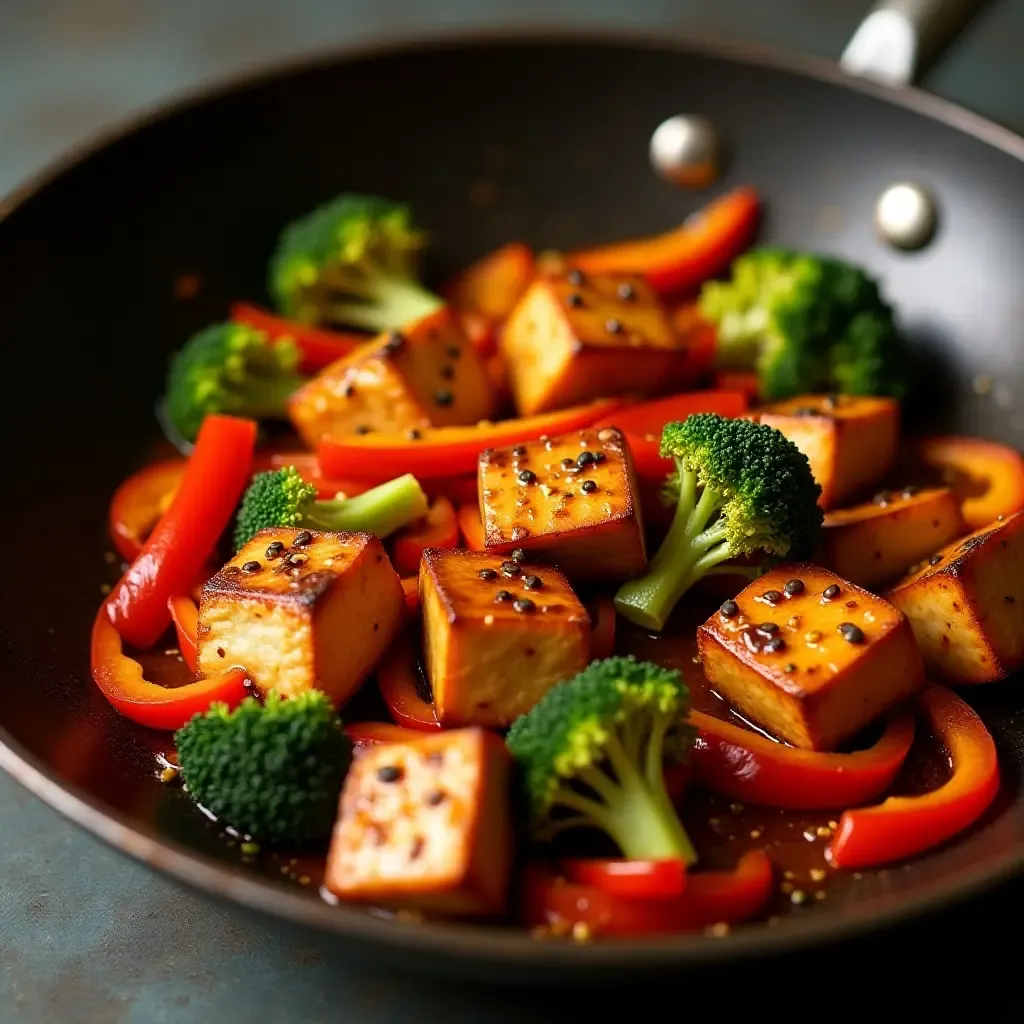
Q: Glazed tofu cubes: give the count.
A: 10